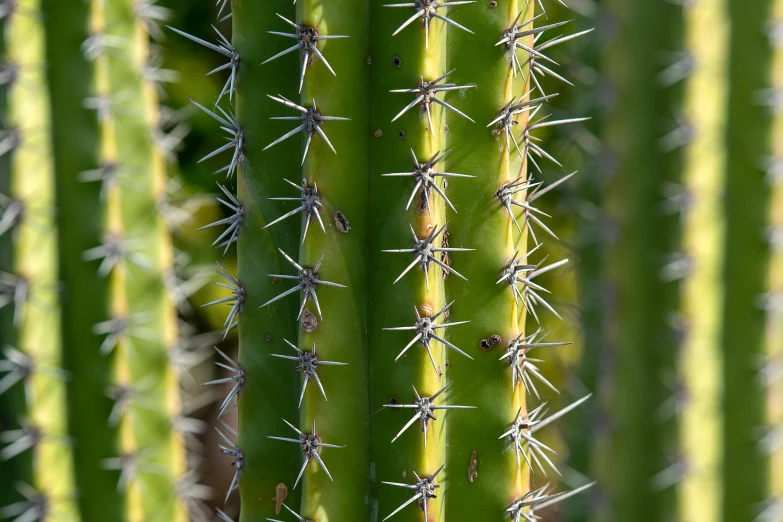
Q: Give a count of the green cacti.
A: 3